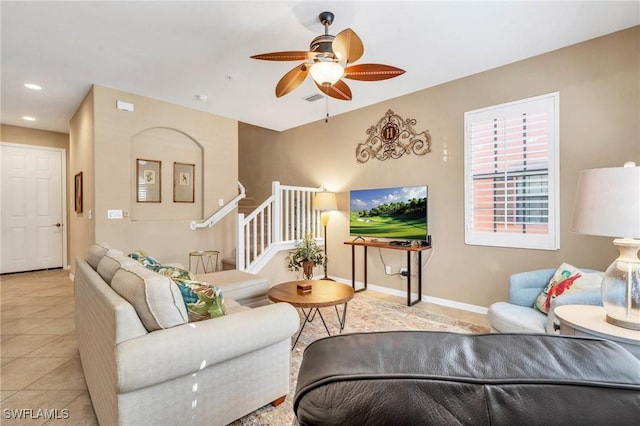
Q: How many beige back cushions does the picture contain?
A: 3